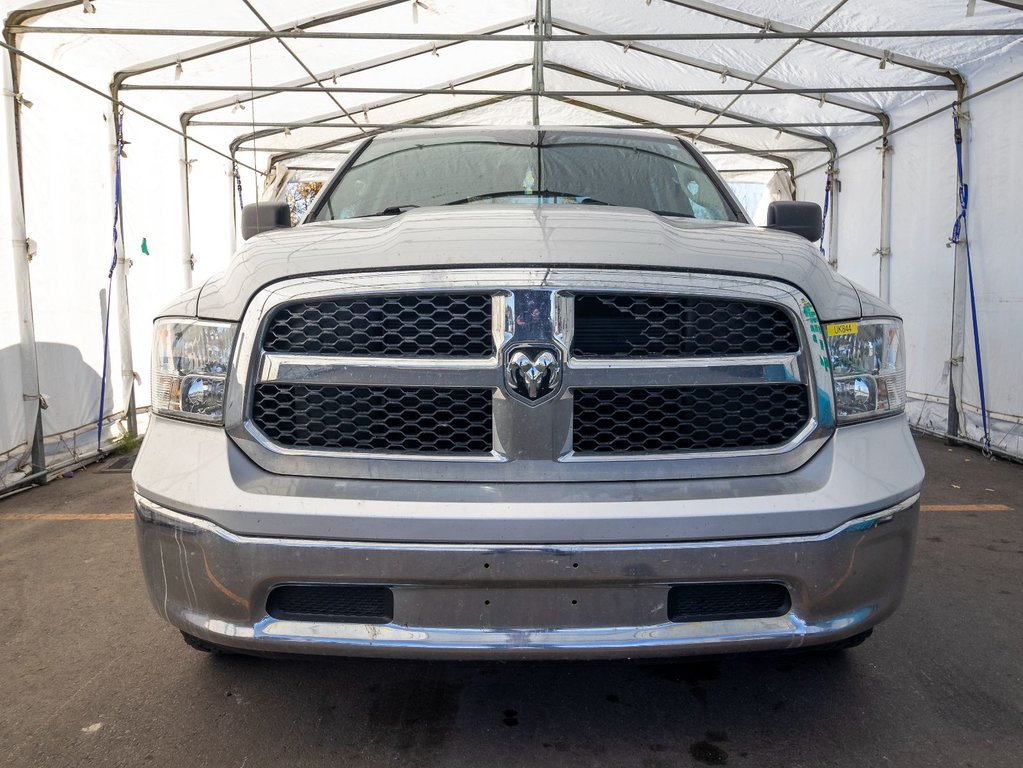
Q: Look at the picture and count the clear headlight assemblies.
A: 2